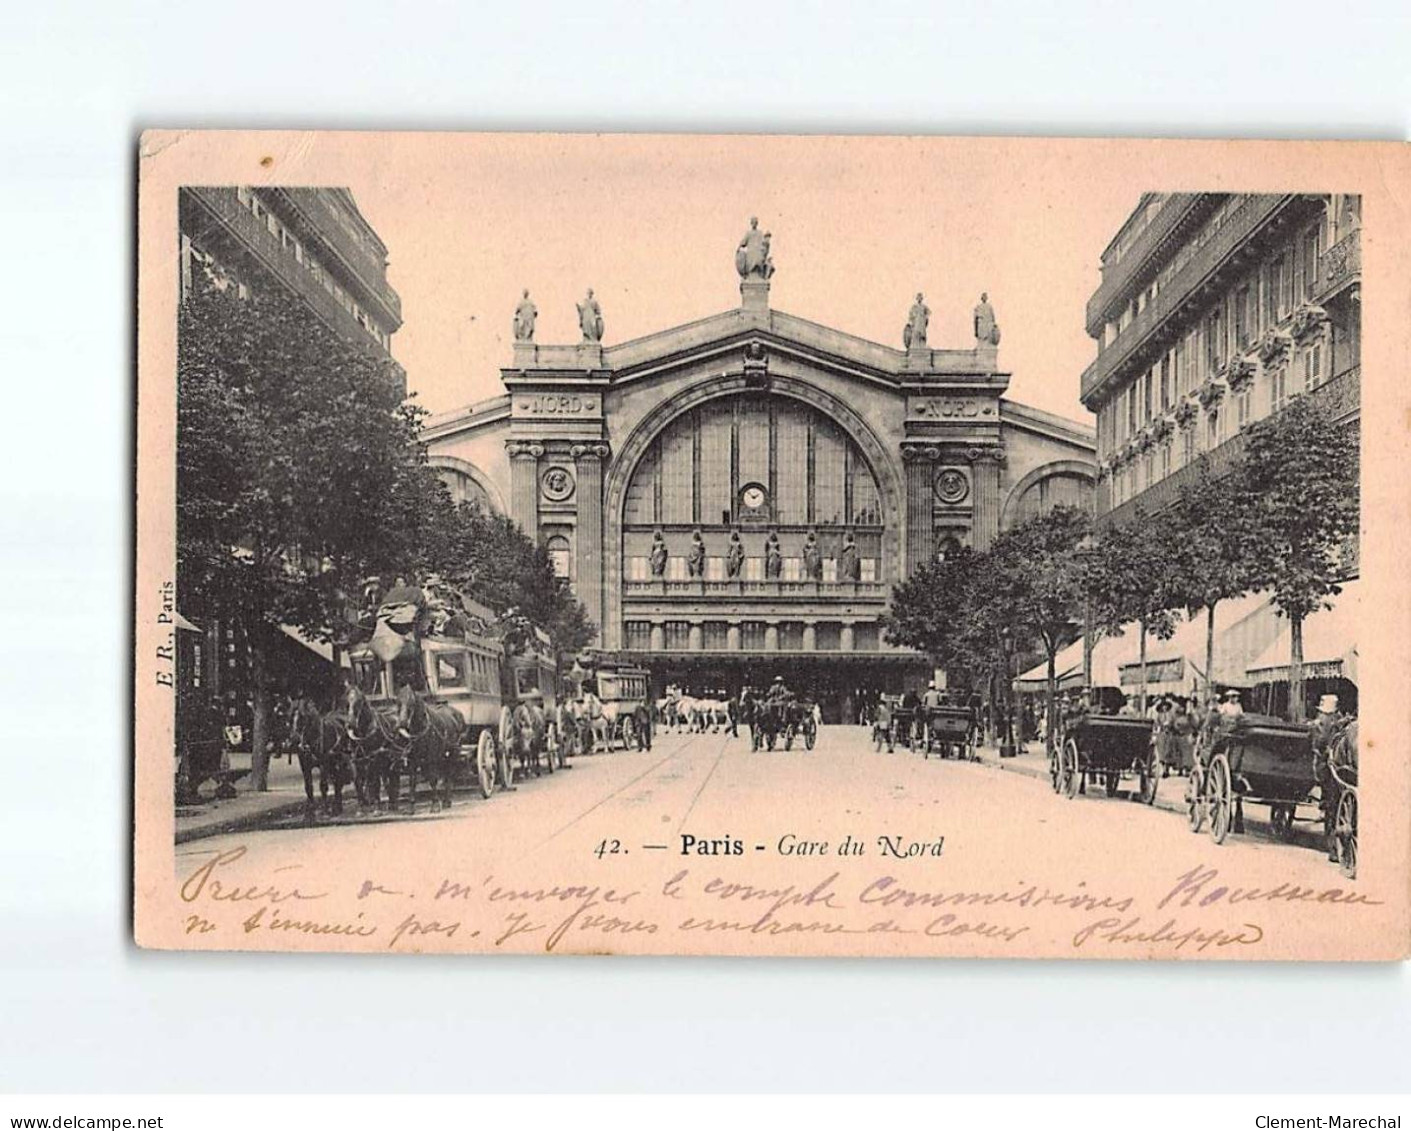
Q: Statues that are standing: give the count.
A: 11